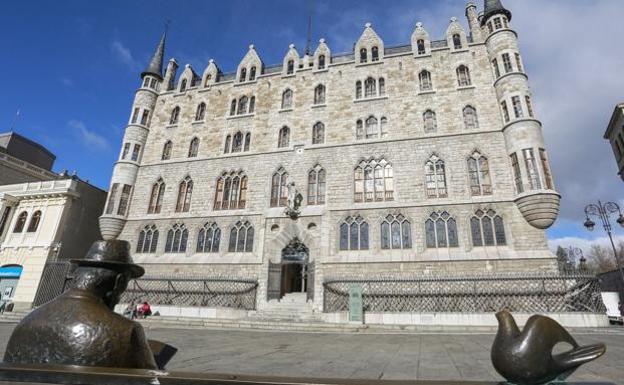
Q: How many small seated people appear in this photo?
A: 2